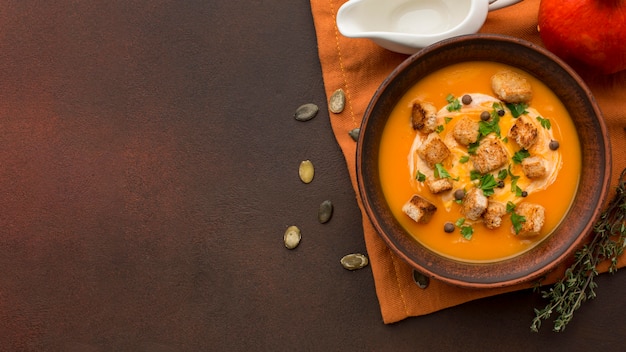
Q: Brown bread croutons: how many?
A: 12